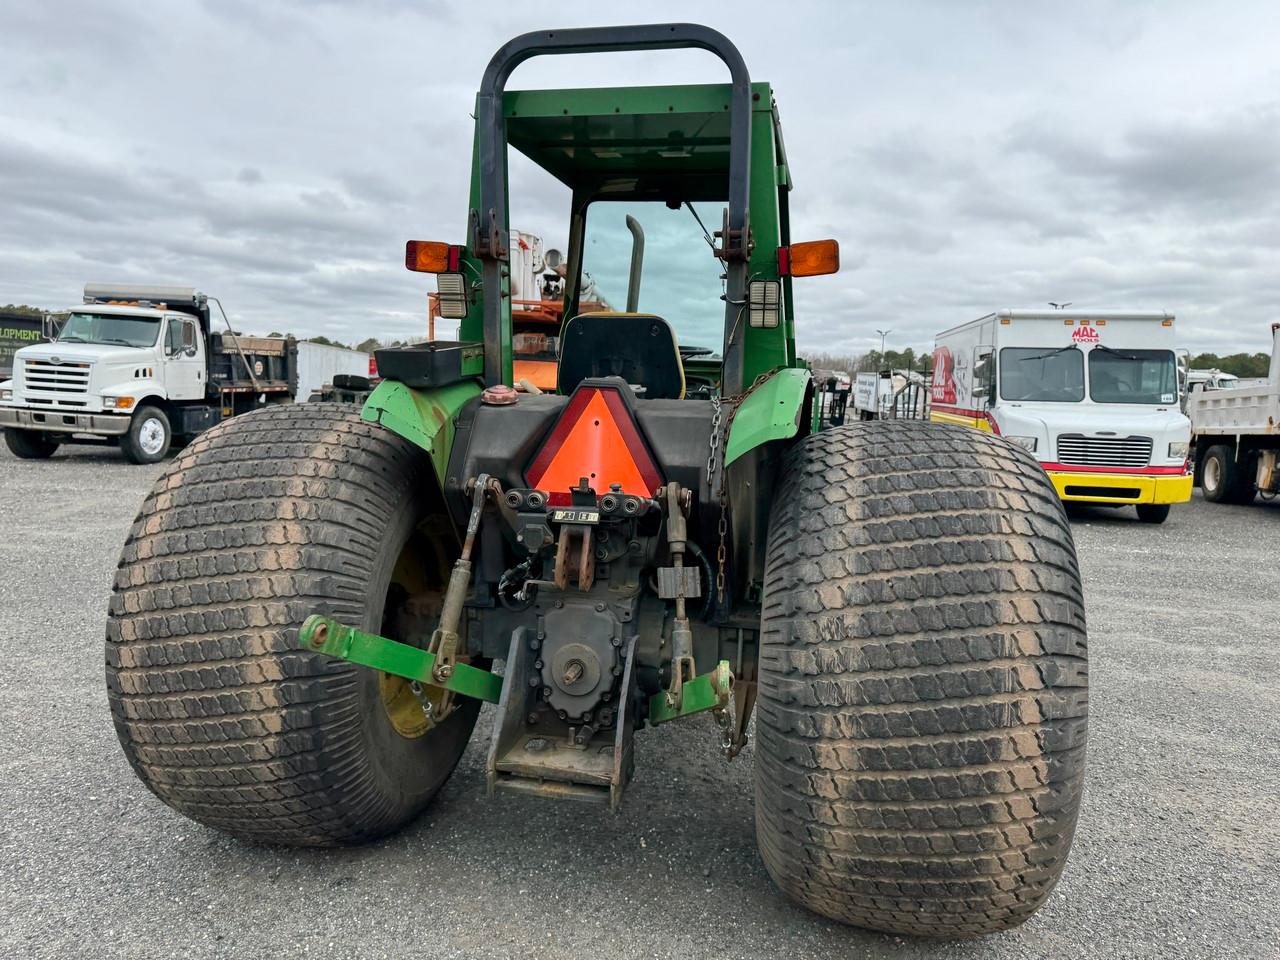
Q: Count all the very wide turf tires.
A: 2